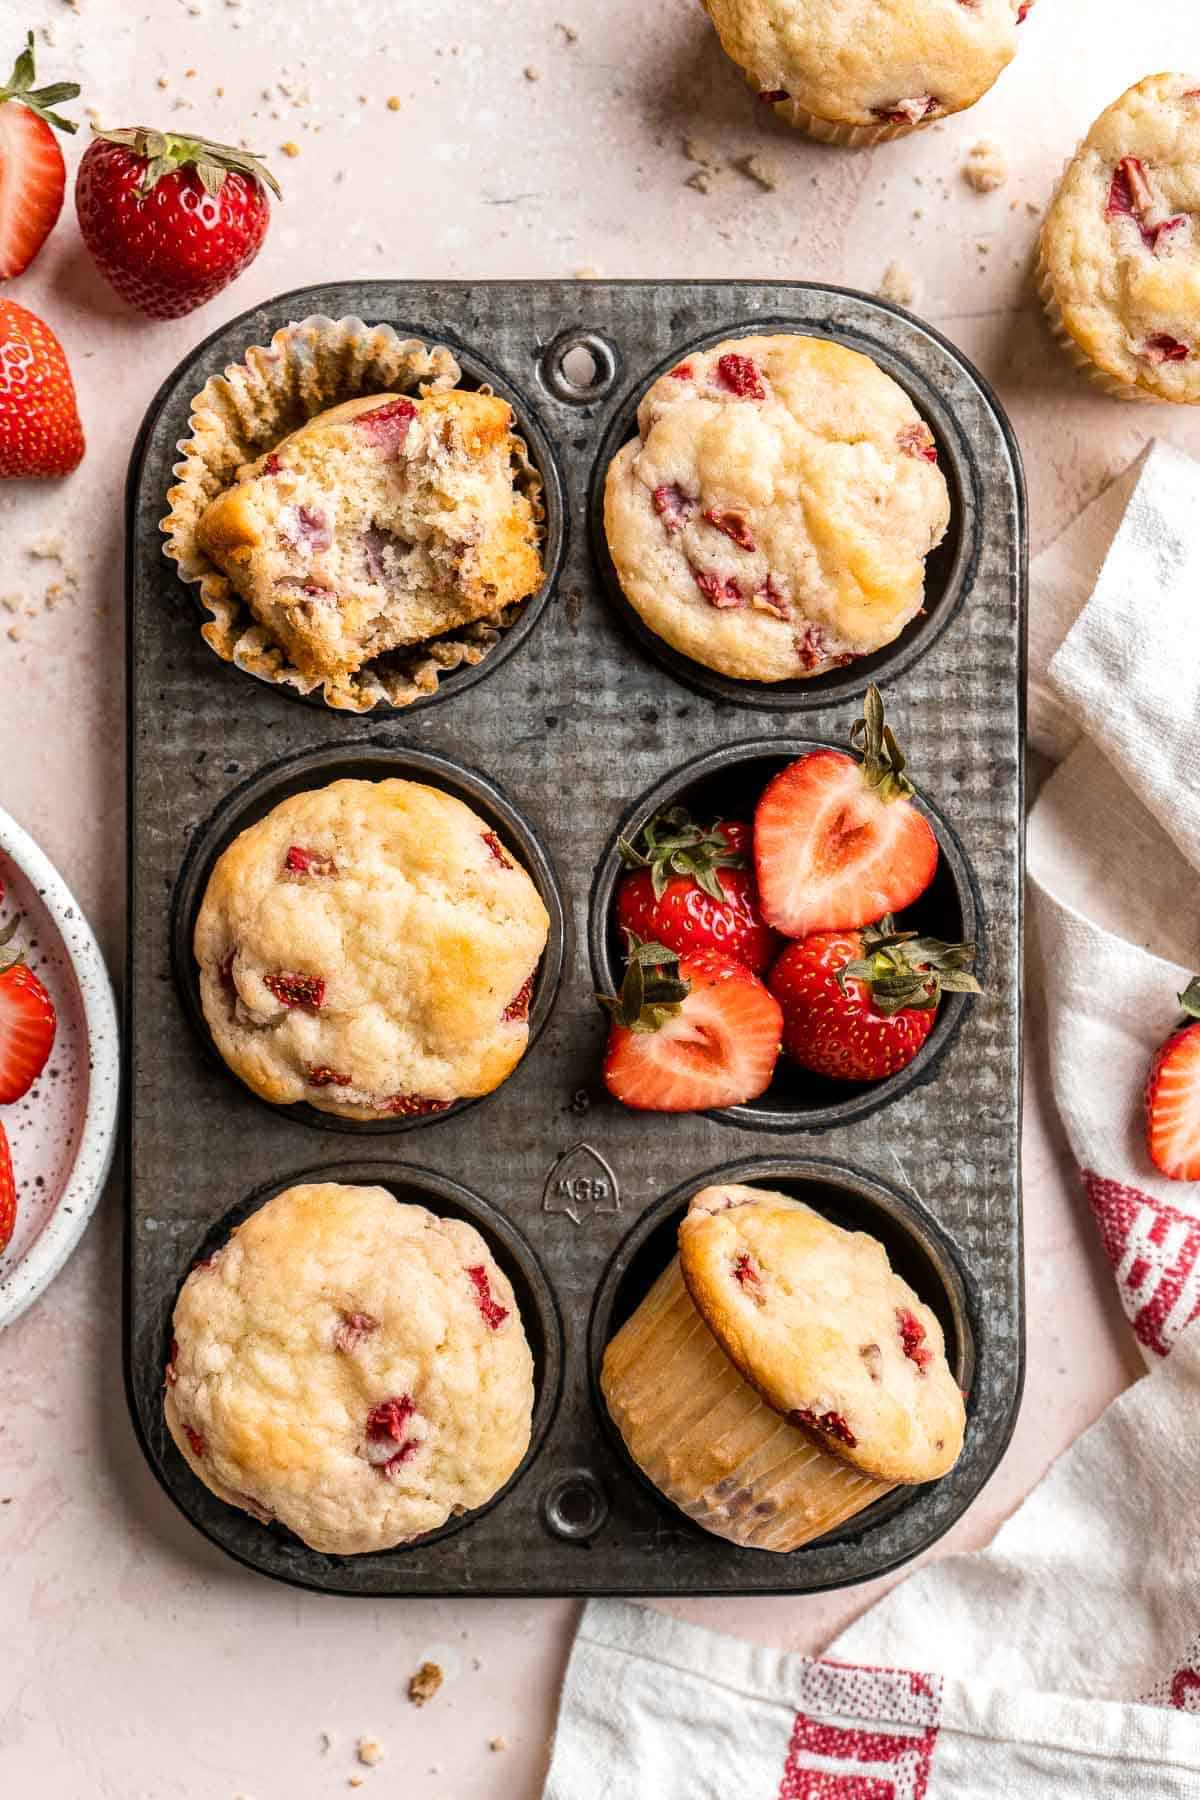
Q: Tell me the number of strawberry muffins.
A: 7